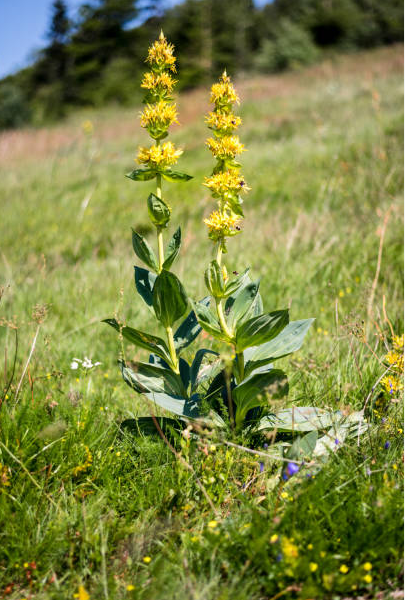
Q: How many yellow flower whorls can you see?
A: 9